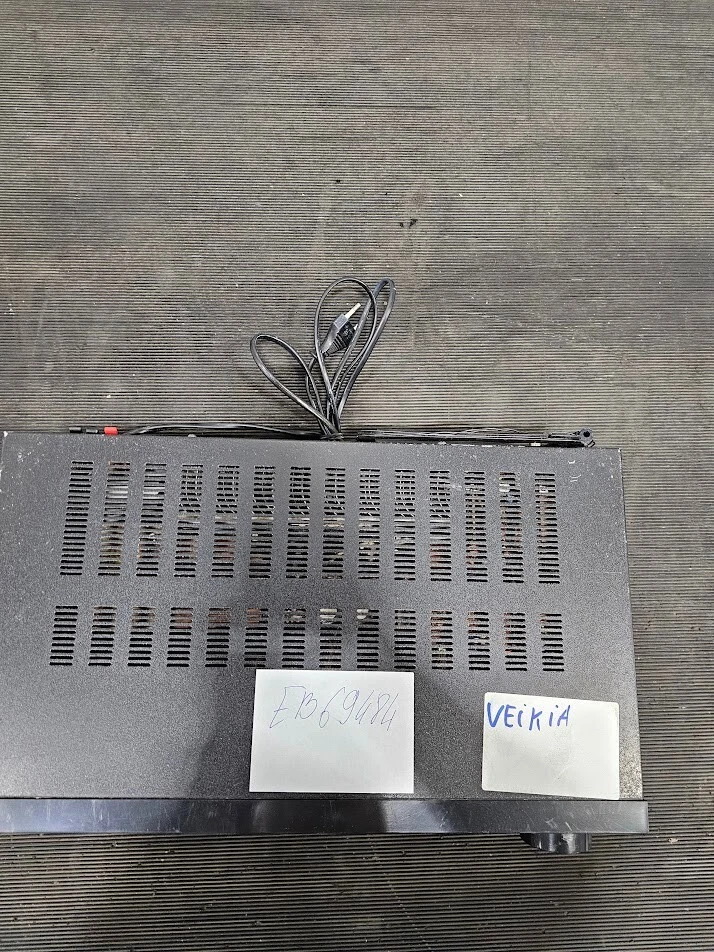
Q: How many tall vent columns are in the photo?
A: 14